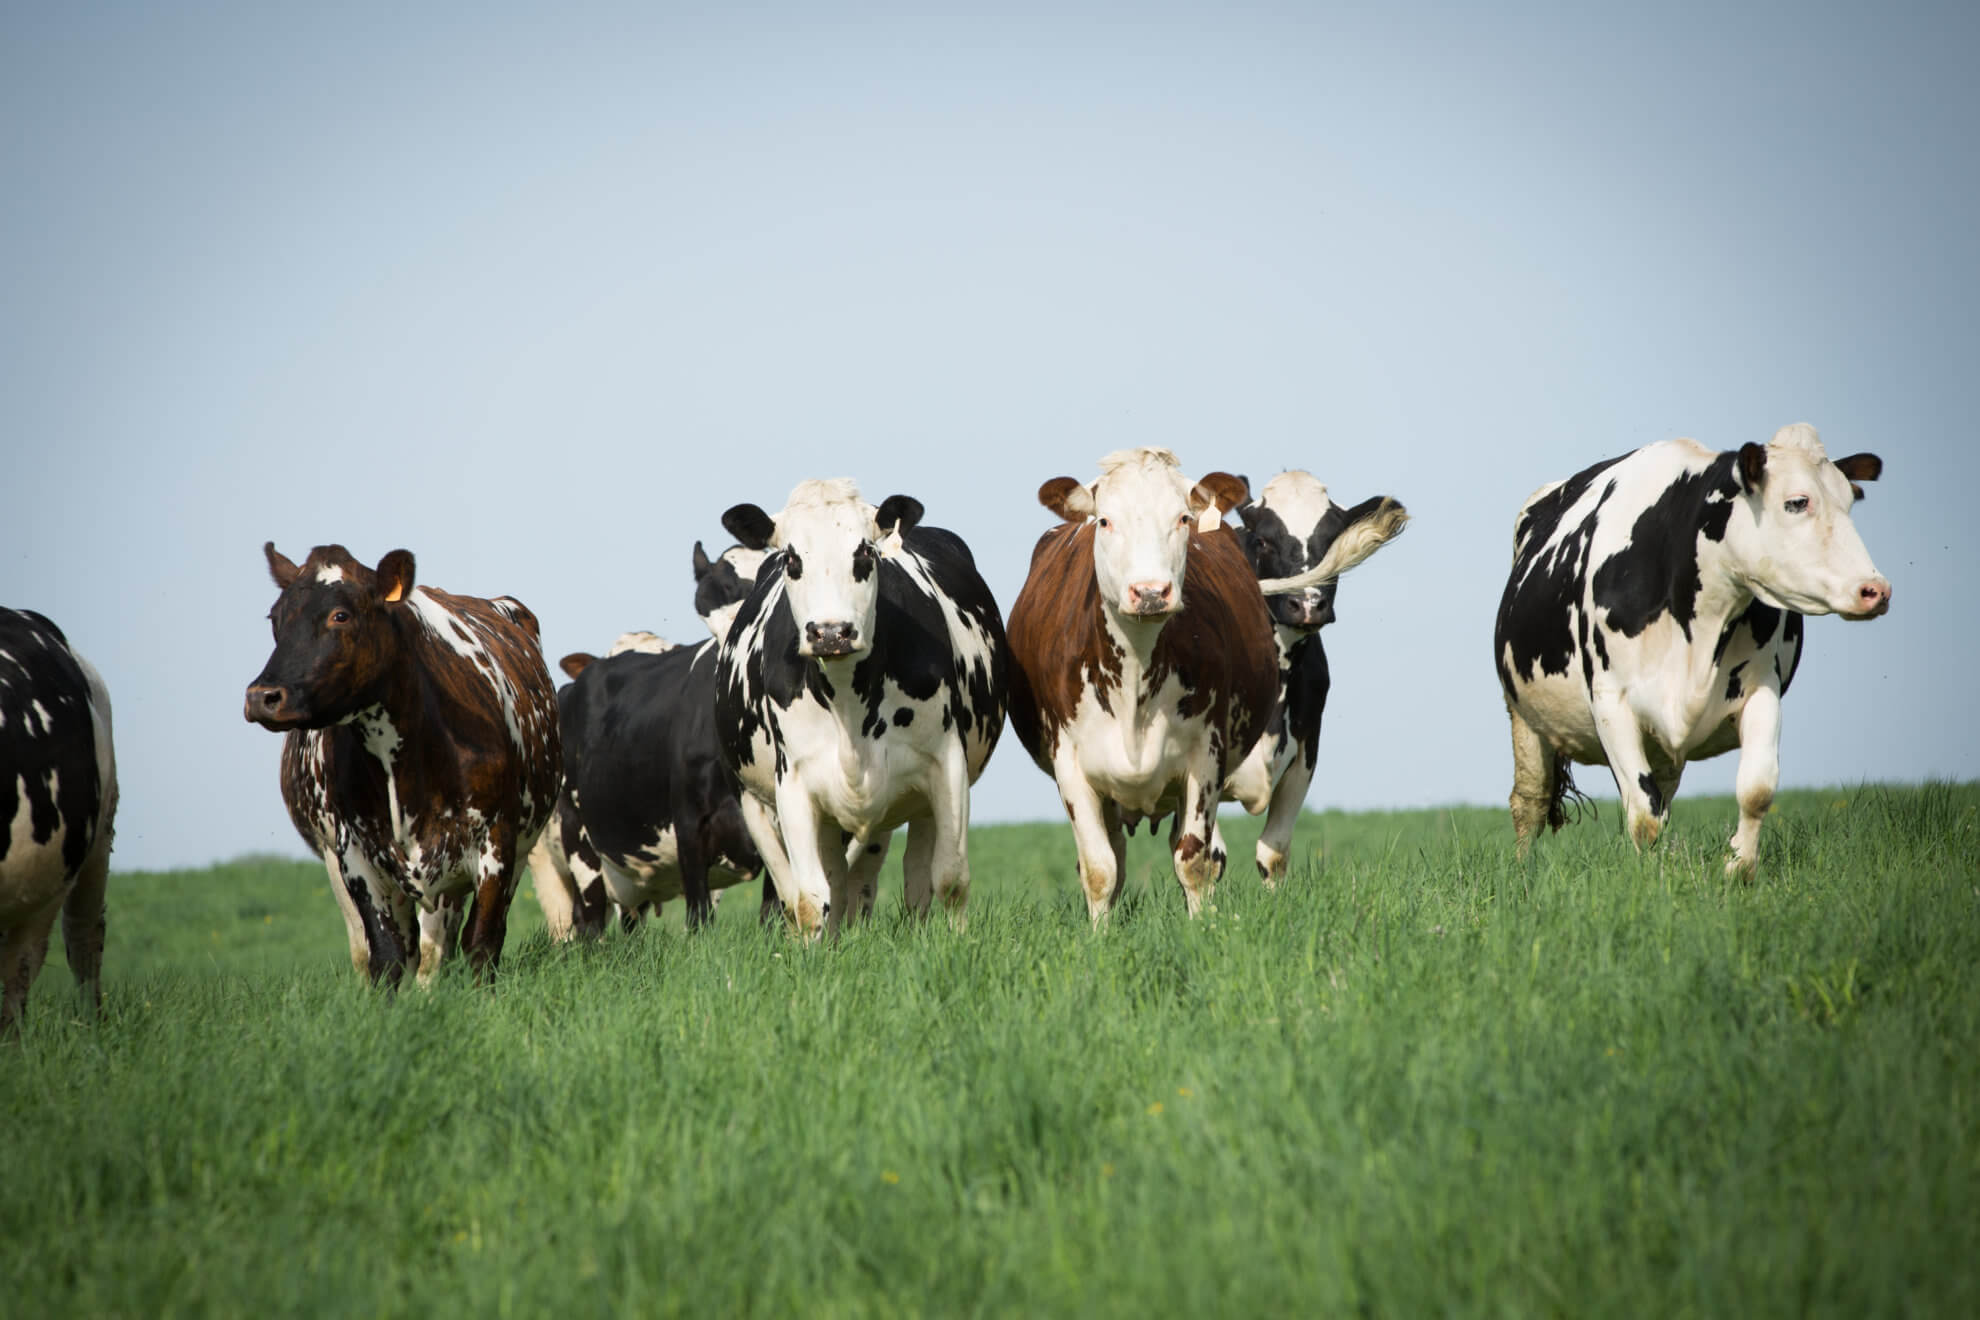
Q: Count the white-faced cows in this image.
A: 3